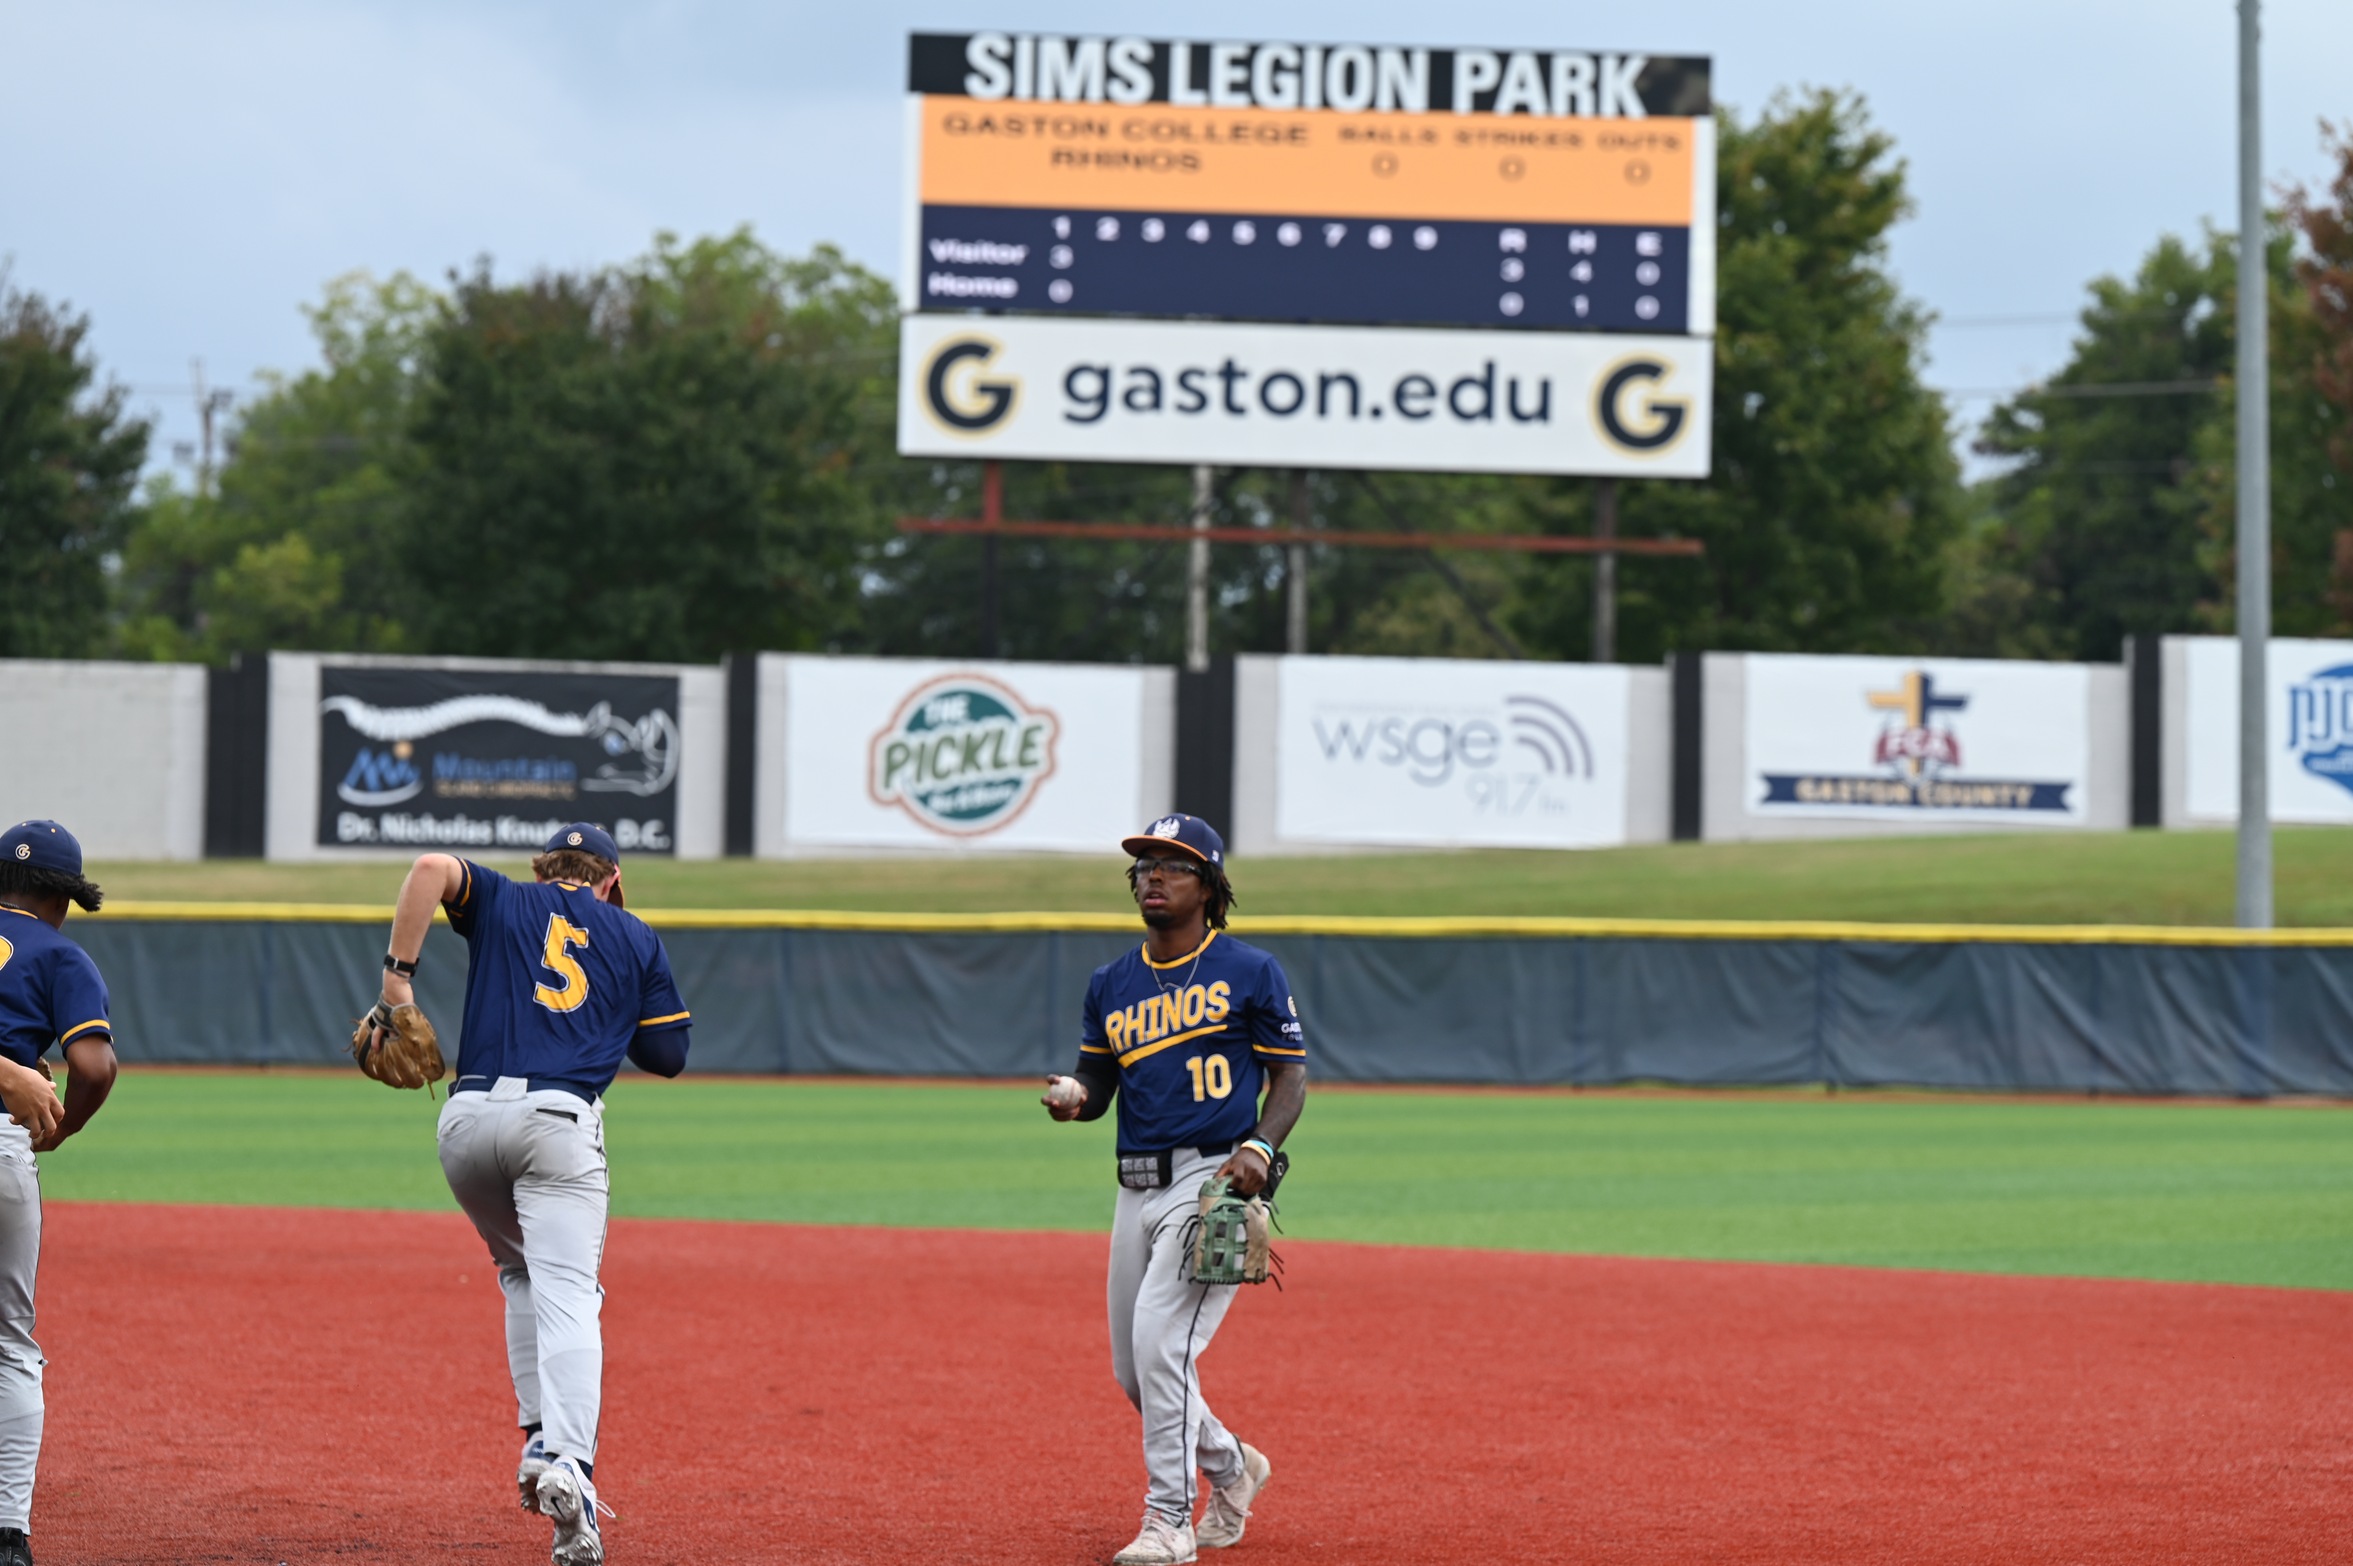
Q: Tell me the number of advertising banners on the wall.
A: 5